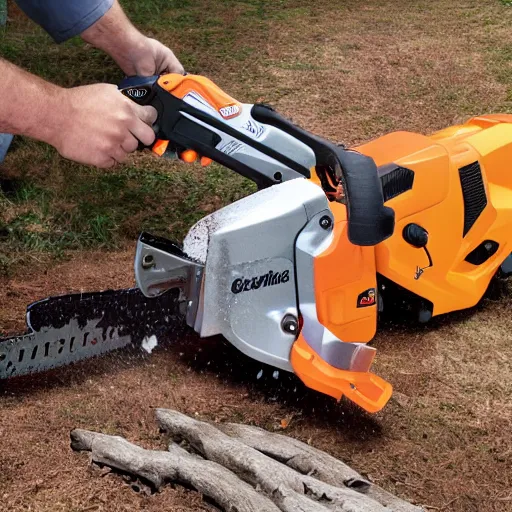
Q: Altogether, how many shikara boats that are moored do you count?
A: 0